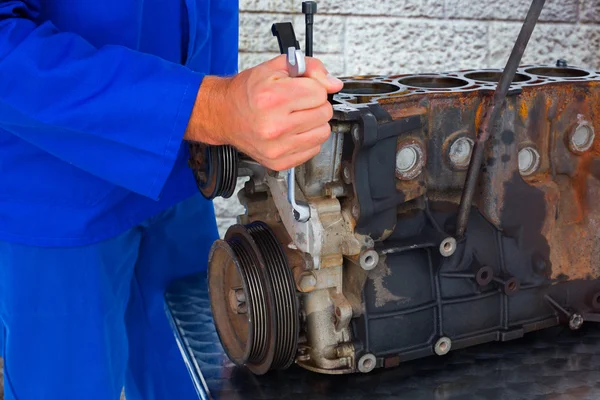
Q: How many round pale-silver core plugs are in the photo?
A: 4